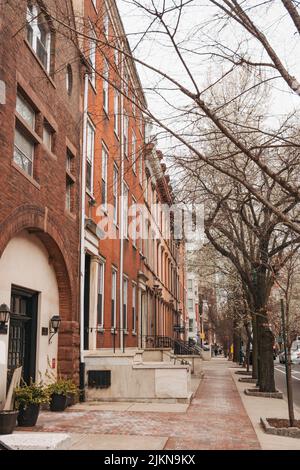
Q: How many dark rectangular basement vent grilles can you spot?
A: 1